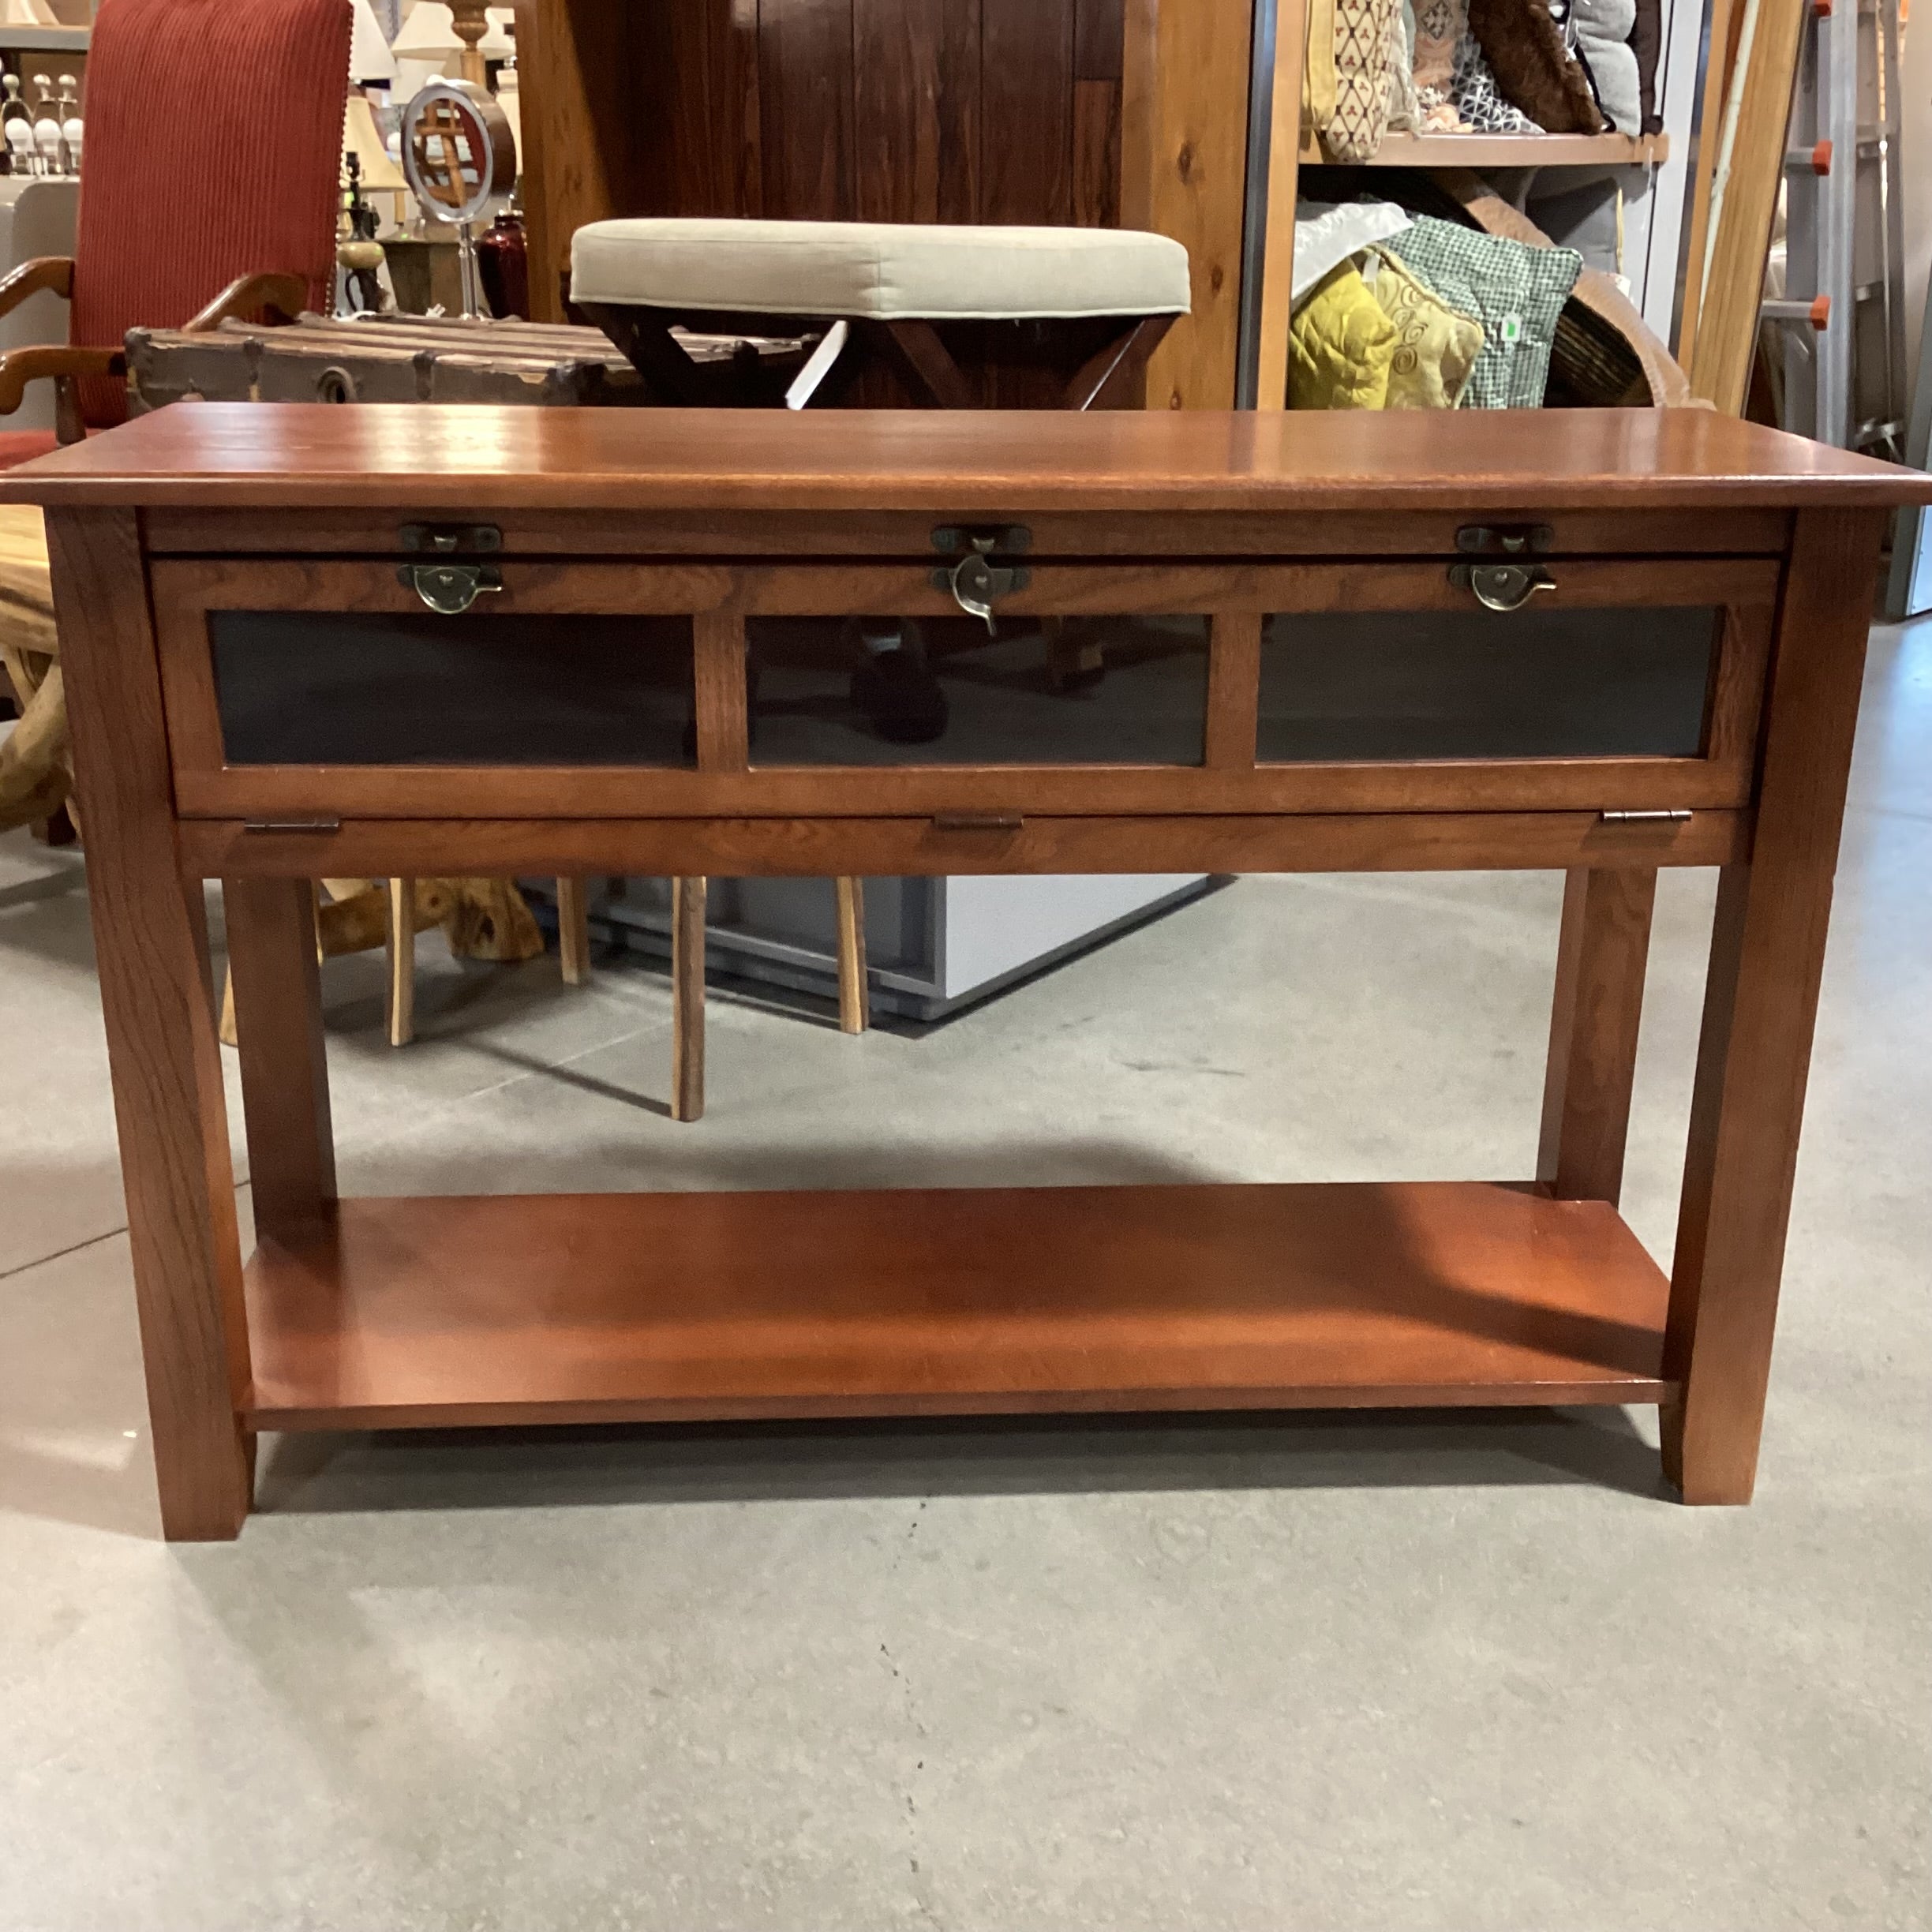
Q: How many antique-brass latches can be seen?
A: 3